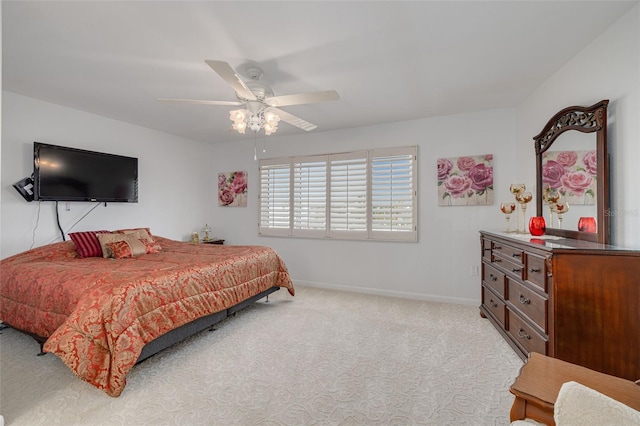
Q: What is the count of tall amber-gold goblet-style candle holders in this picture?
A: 3